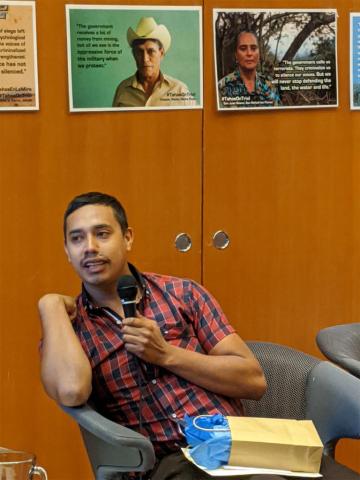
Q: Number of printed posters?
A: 4